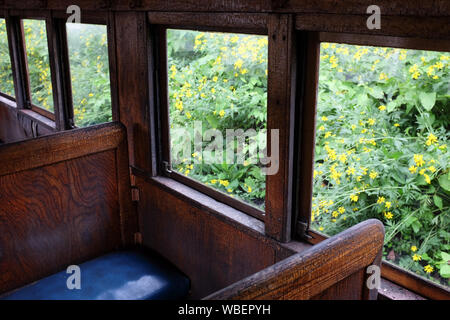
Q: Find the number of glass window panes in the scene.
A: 5